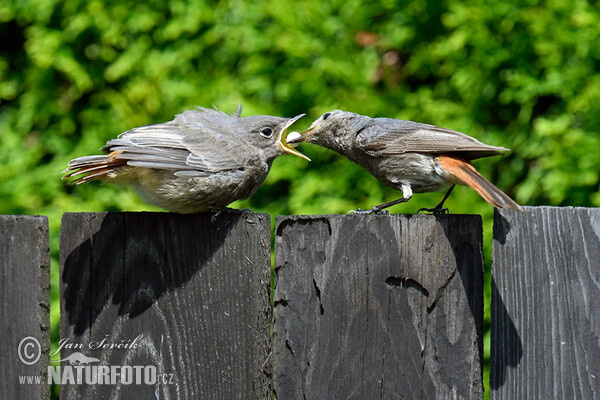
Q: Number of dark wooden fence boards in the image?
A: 4